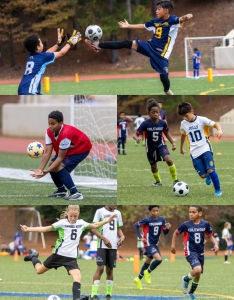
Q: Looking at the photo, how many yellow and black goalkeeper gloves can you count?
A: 2